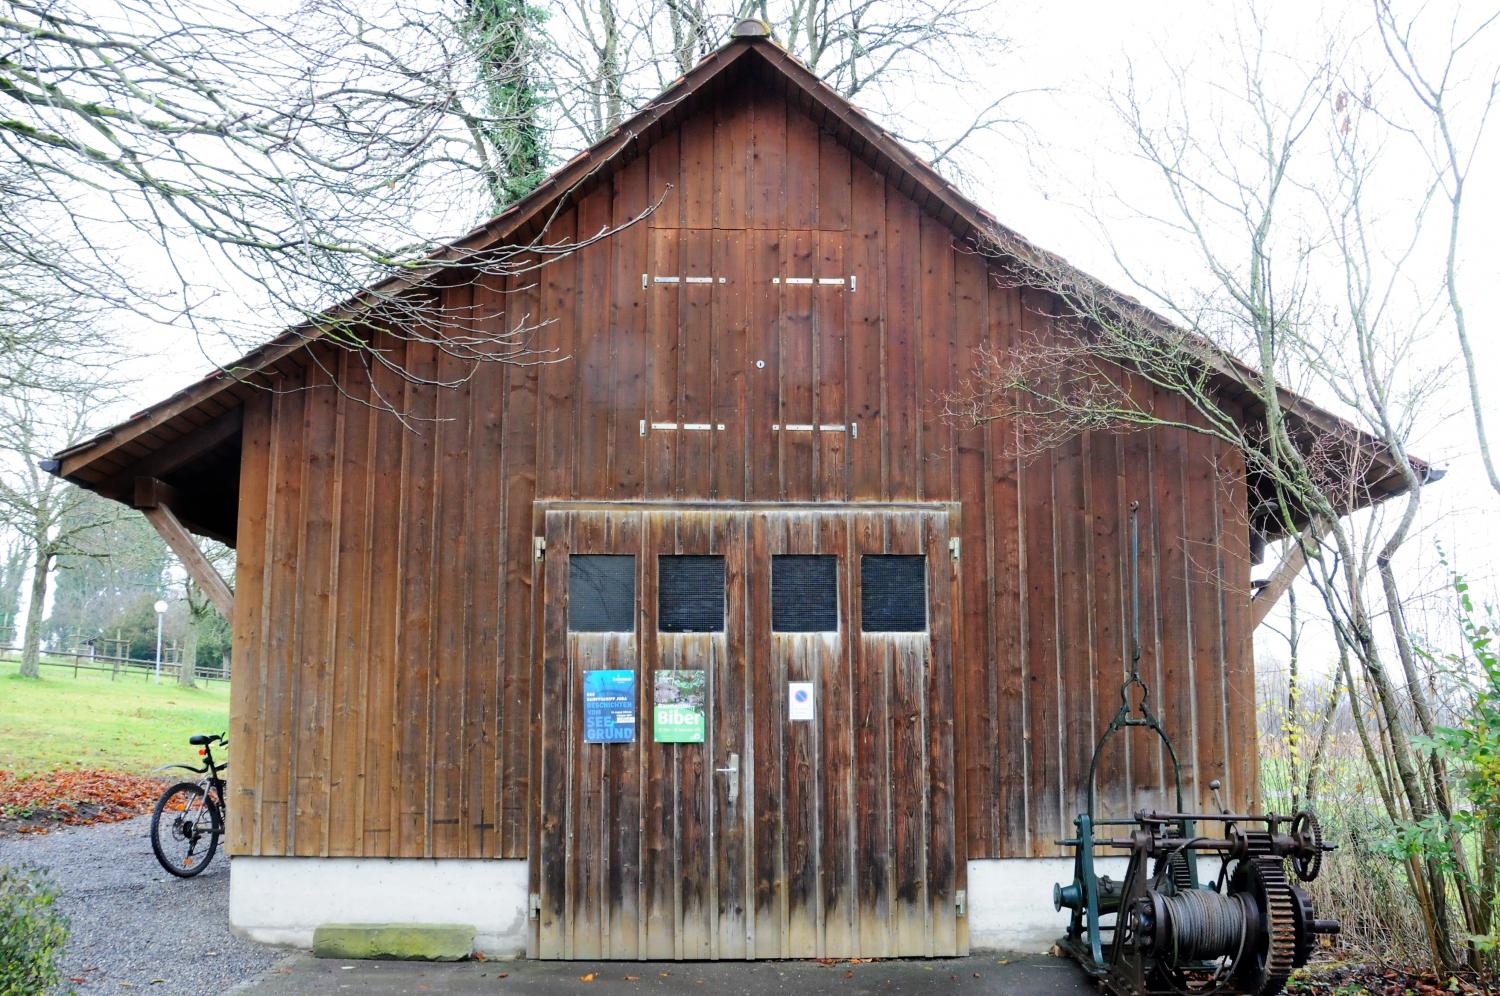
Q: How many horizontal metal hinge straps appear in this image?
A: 4